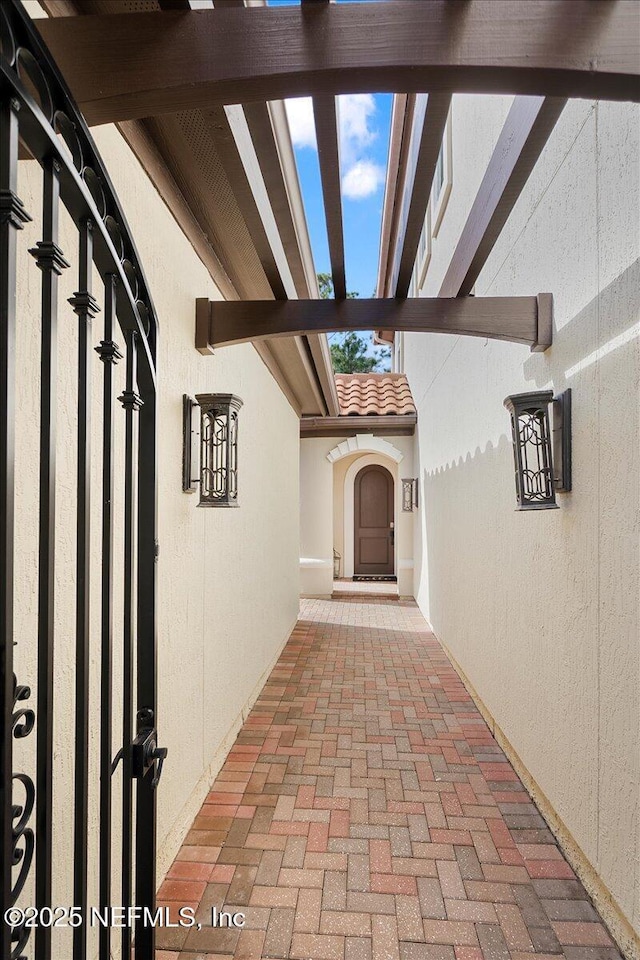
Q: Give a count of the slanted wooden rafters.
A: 4